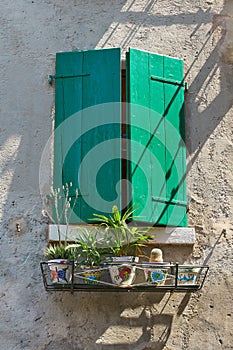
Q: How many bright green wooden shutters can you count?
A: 2